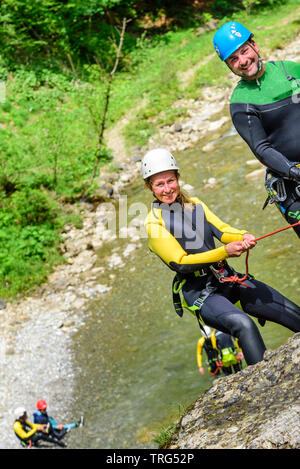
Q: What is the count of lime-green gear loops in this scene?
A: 1